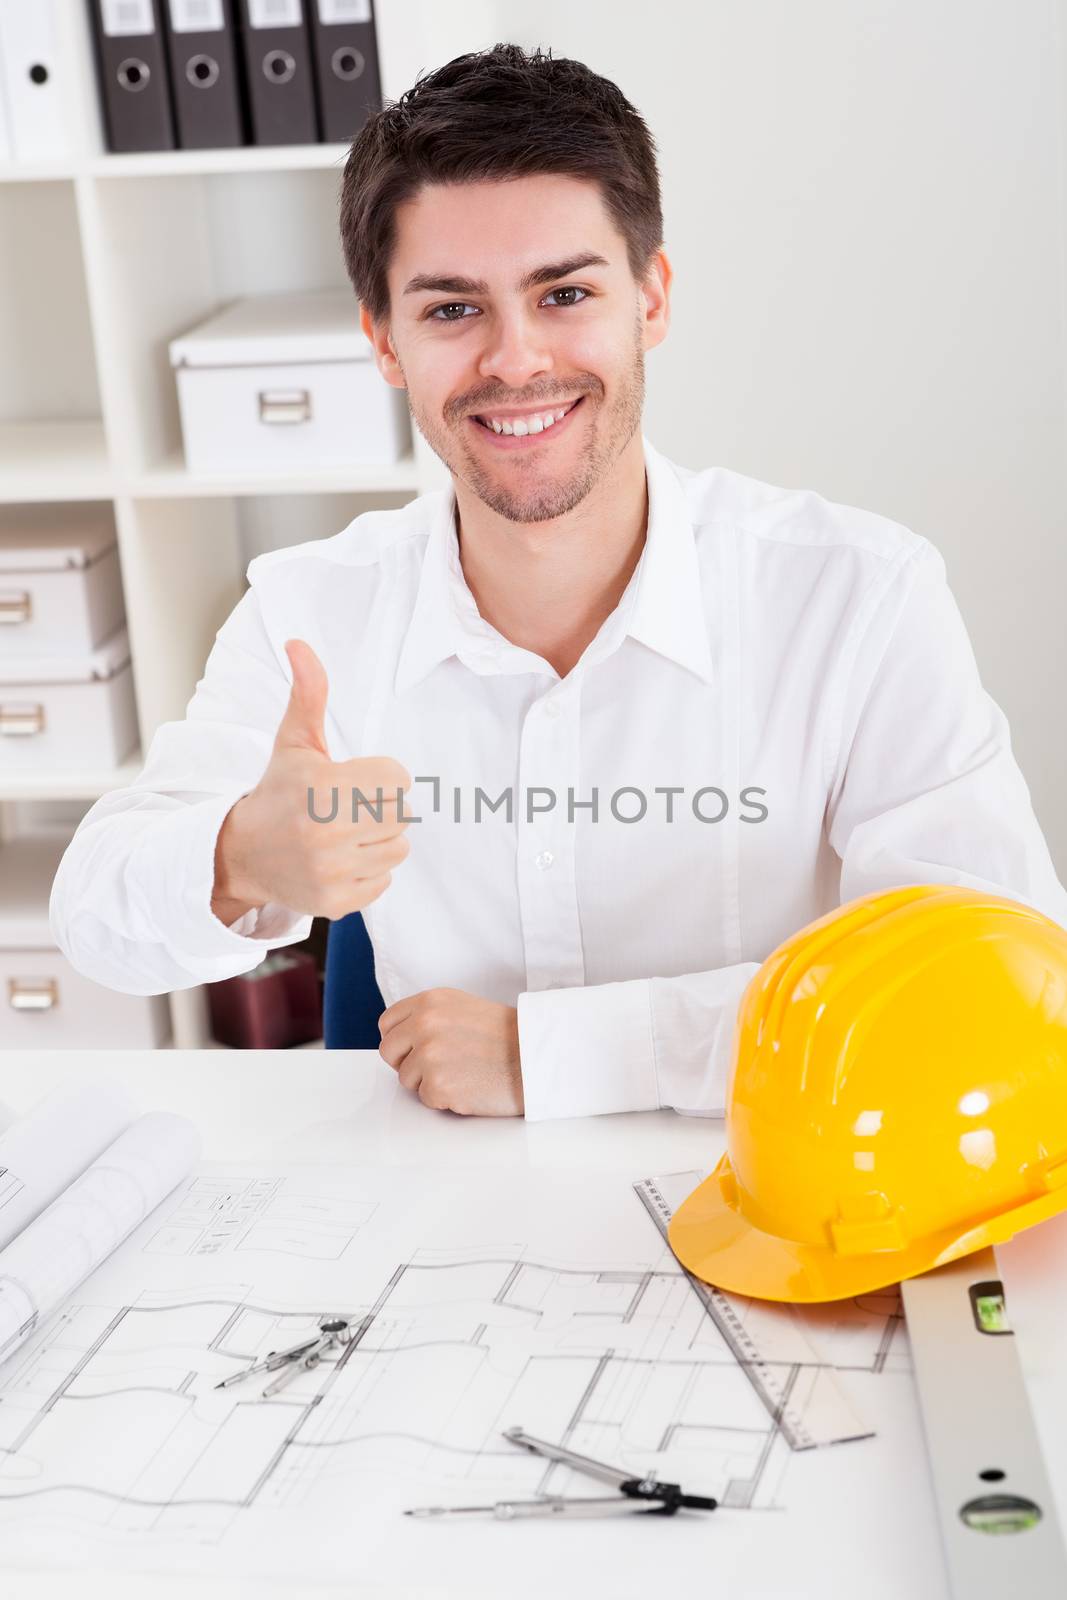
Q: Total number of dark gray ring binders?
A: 4